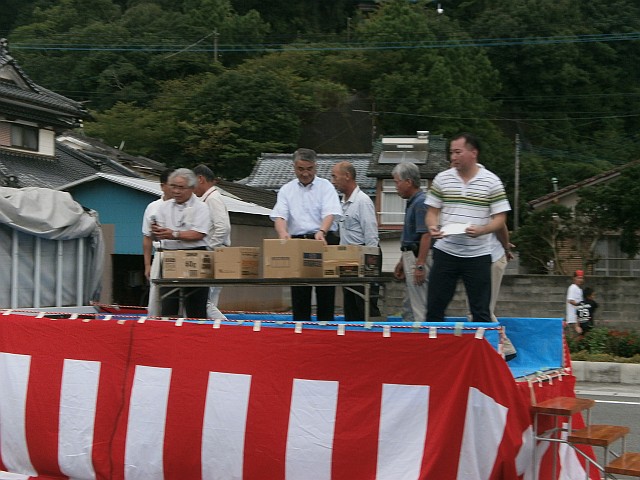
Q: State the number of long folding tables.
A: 1